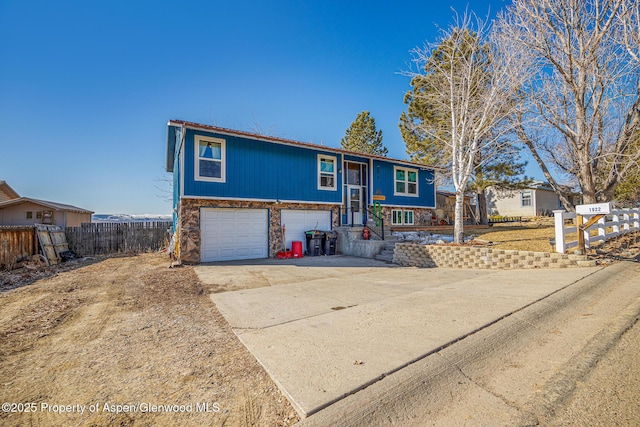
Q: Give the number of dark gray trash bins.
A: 2